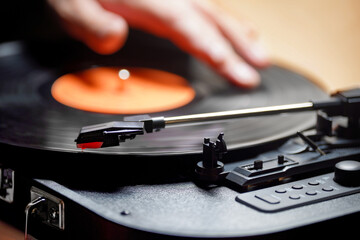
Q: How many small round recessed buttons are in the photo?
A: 6